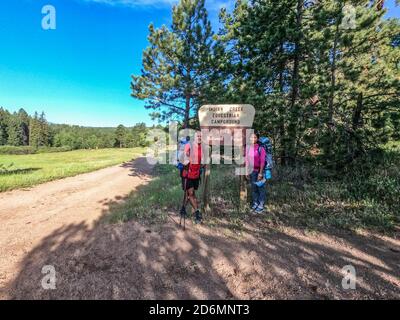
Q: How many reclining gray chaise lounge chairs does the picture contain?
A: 0